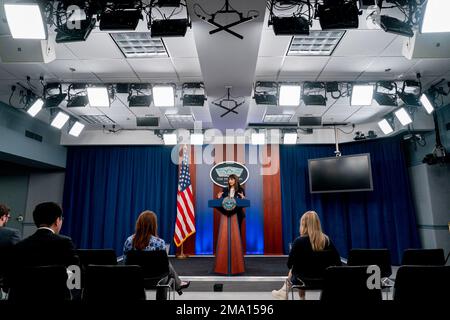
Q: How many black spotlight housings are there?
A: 14